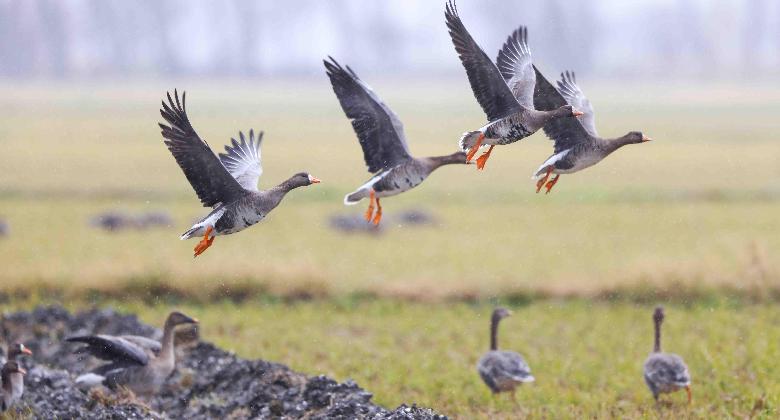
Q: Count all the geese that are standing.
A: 5